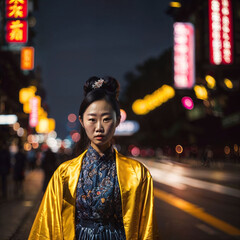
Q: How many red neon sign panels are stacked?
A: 2